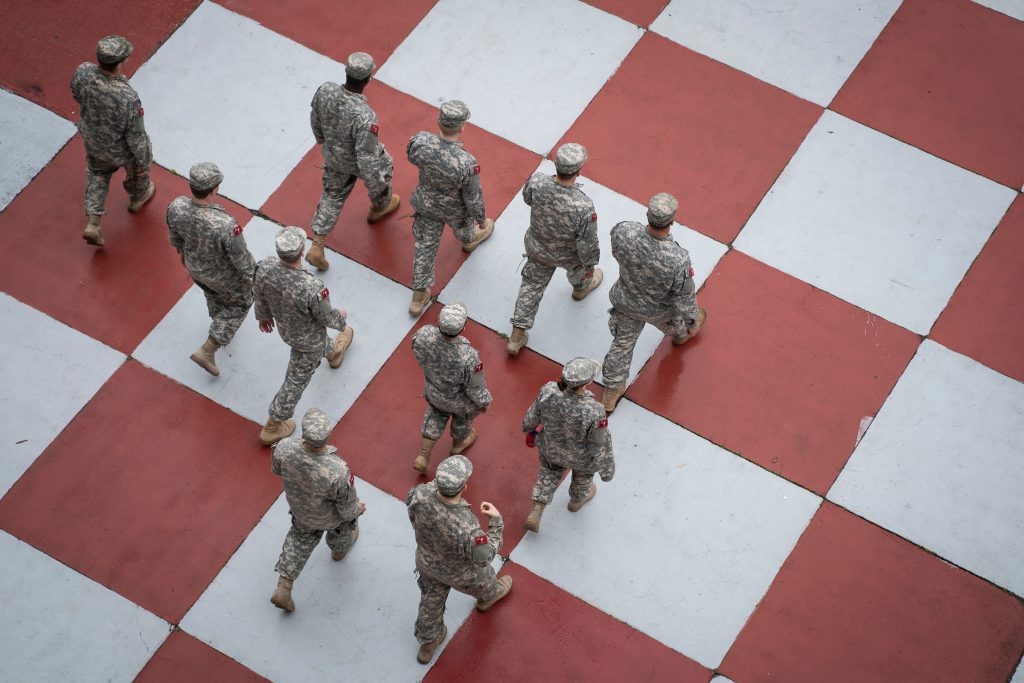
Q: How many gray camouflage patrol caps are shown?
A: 11